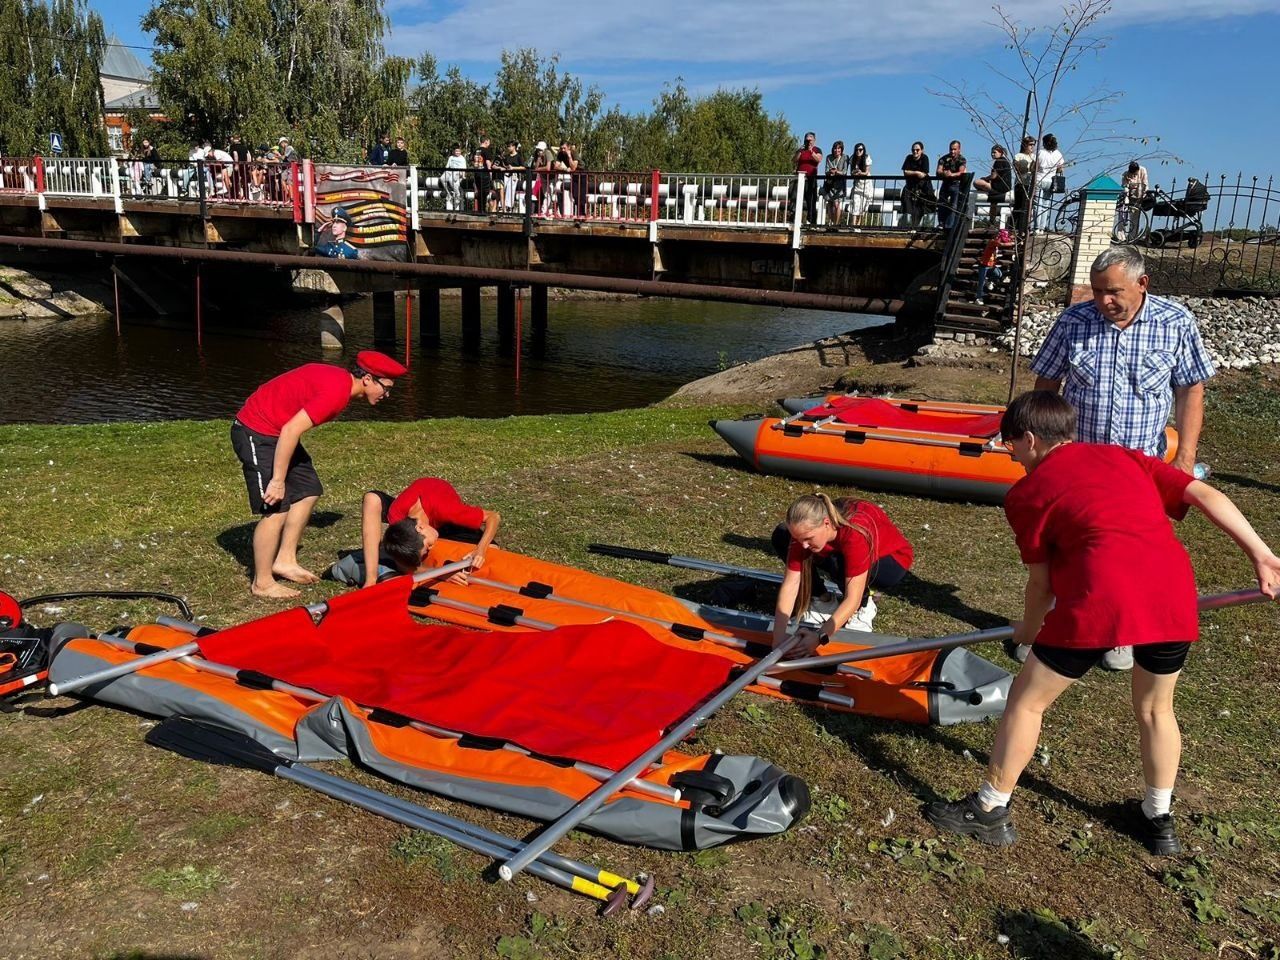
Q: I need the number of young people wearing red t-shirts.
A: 4